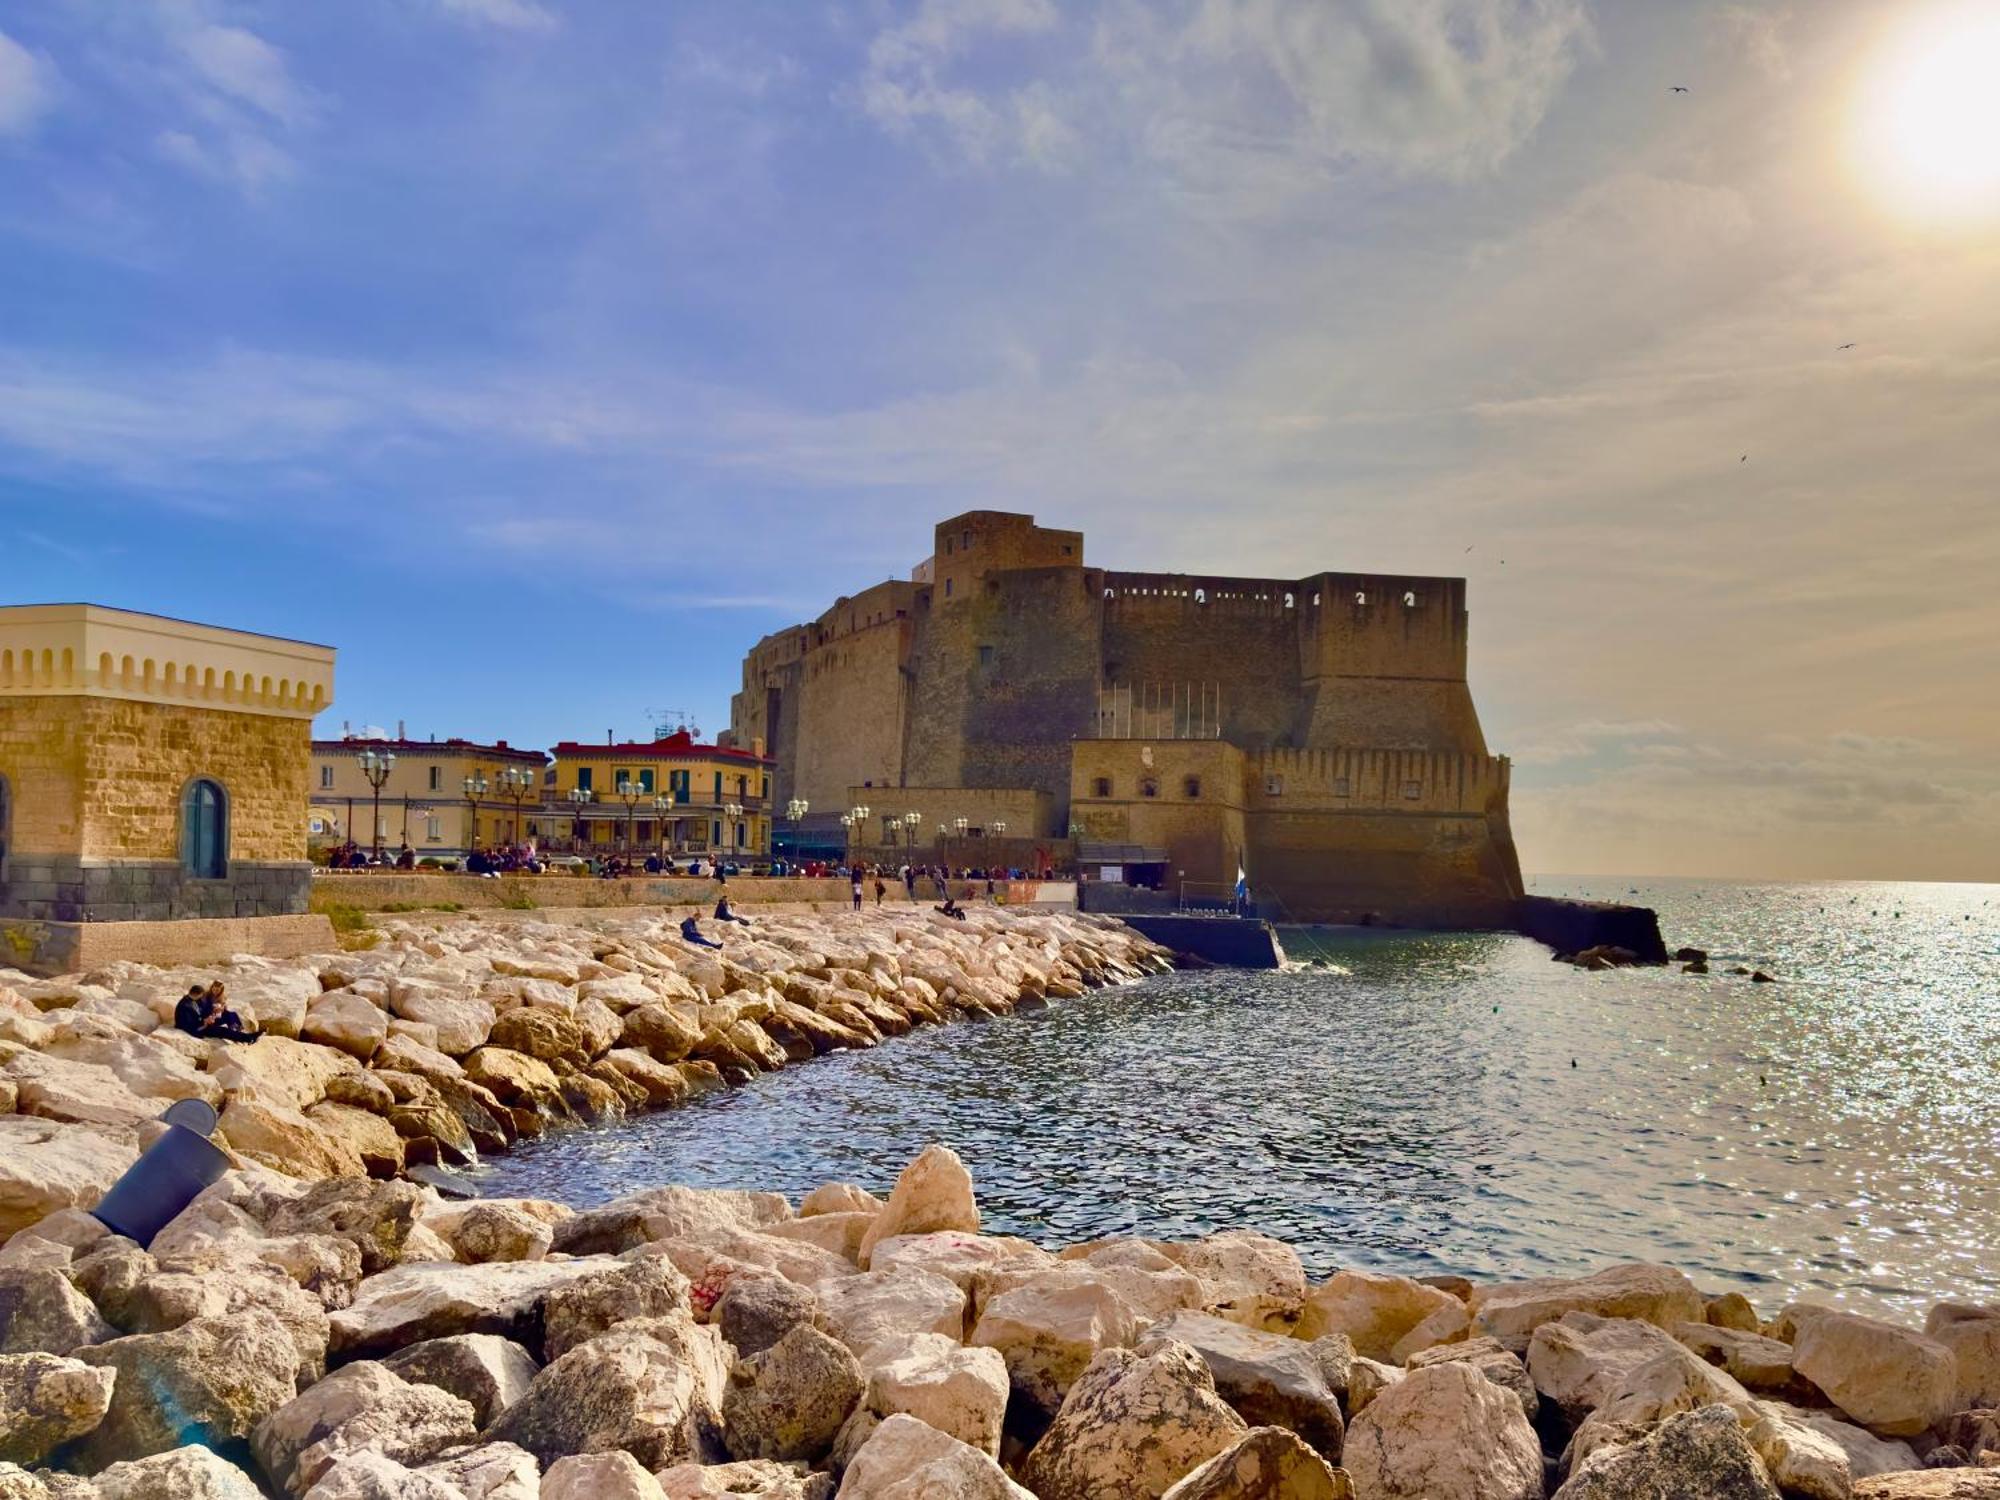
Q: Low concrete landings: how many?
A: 2